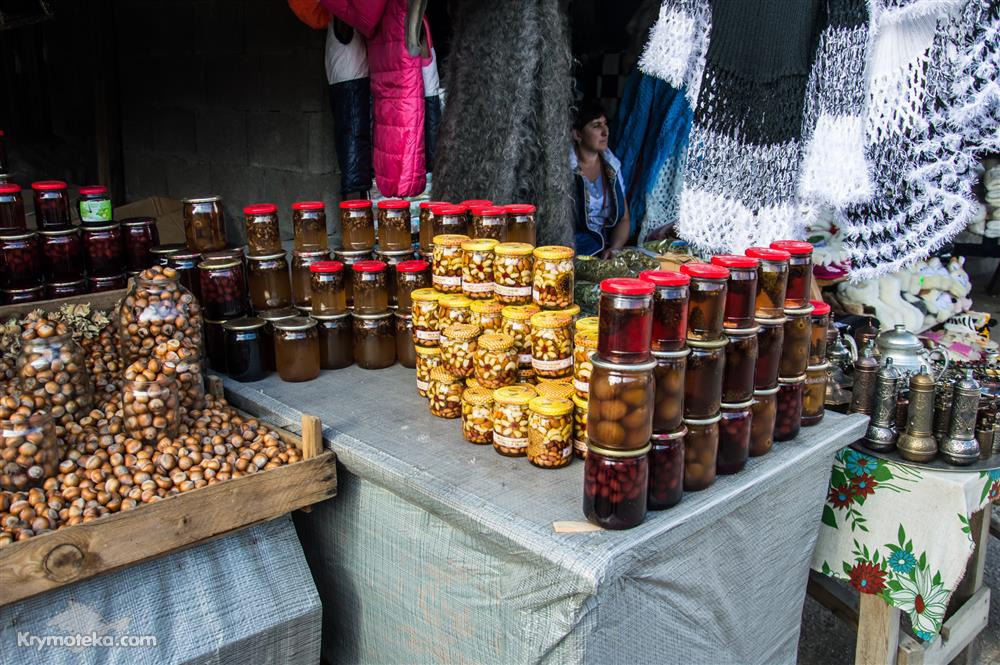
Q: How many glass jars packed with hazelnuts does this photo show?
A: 5